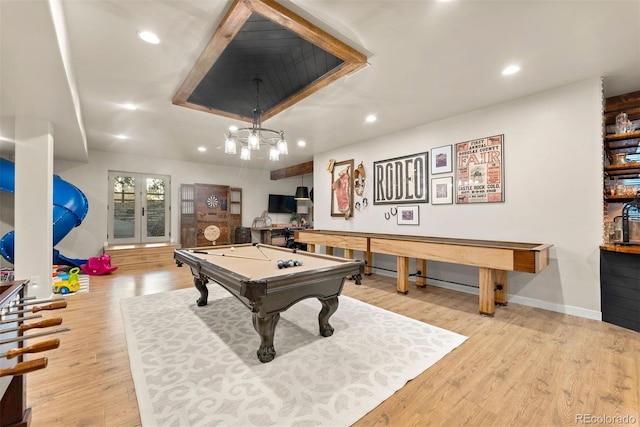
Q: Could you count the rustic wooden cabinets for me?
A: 1